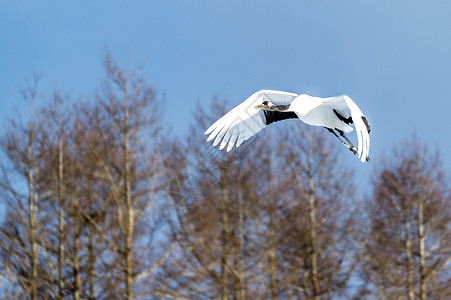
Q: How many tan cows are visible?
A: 0